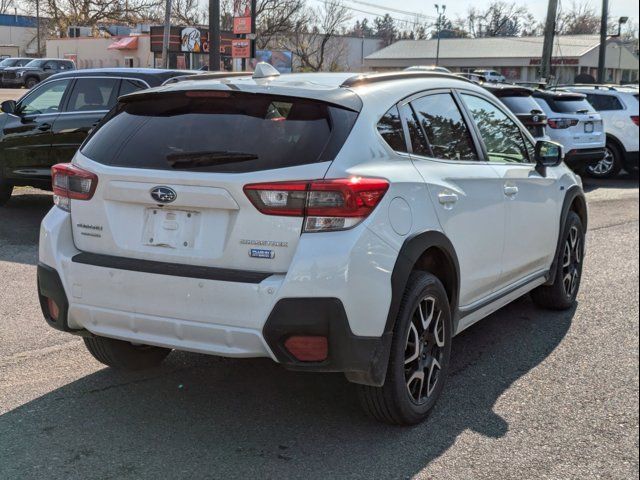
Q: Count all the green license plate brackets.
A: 0